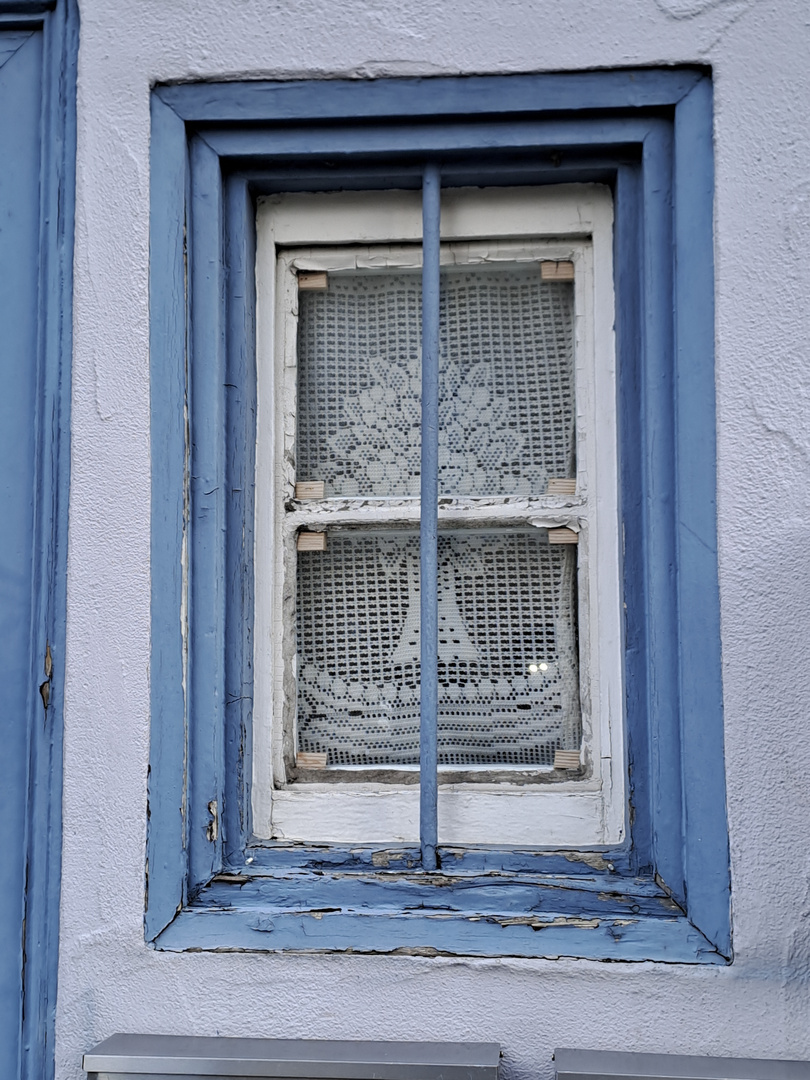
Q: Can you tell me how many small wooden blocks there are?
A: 8